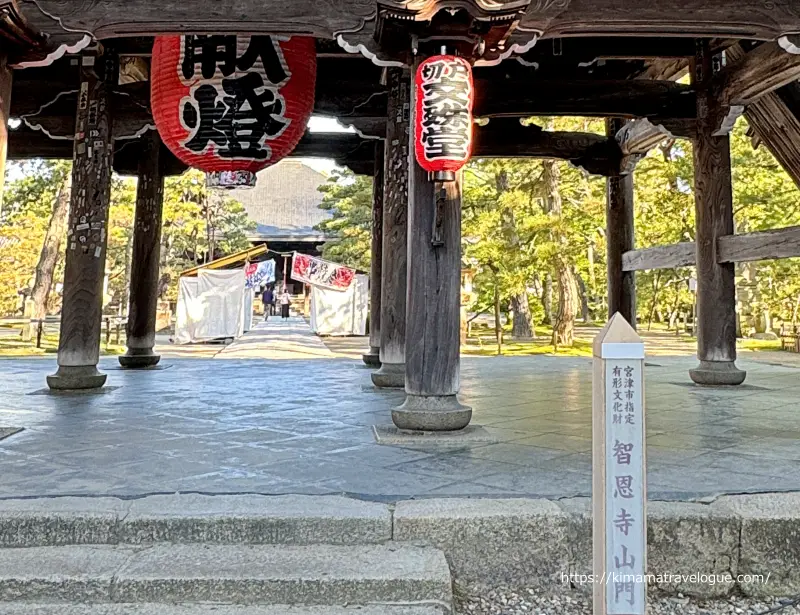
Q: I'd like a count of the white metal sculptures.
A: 0